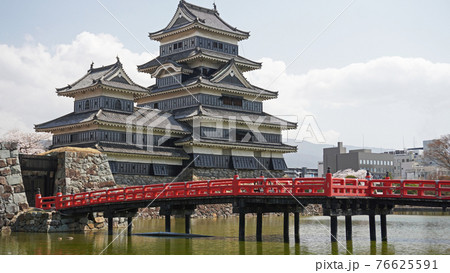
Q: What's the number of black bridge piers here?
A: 12